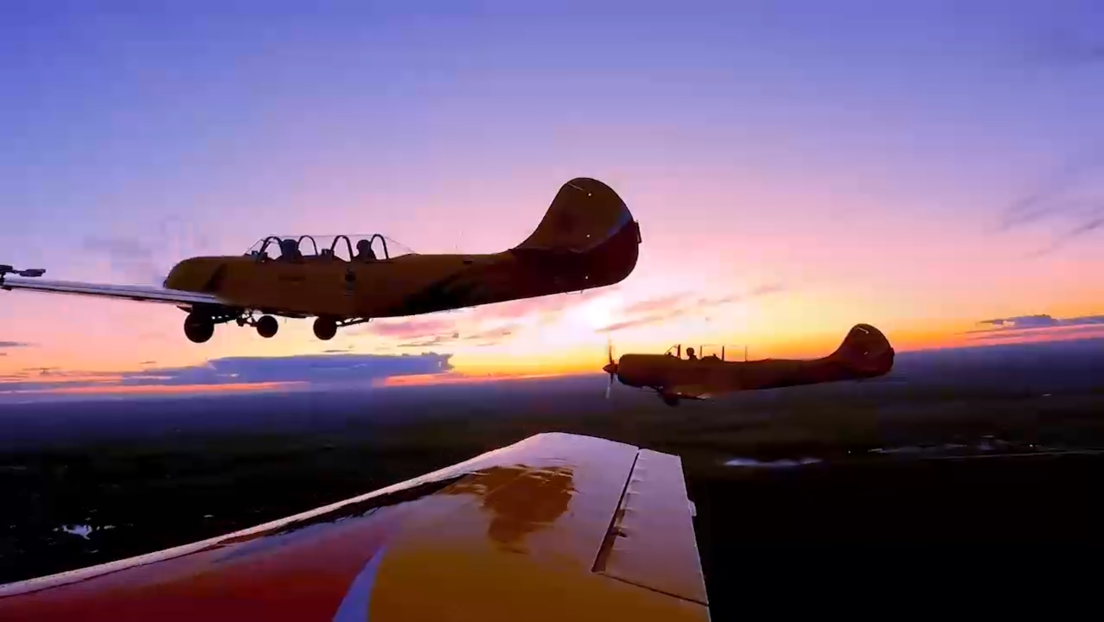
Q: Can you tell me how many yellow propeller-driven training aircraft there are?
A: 2